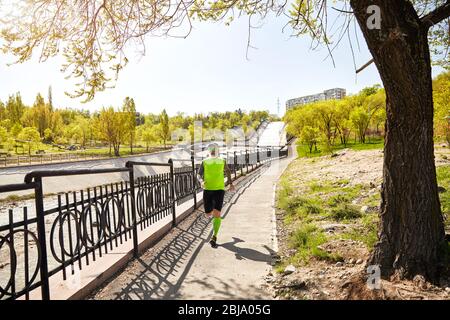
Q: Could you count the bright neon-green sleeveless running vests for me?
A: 1